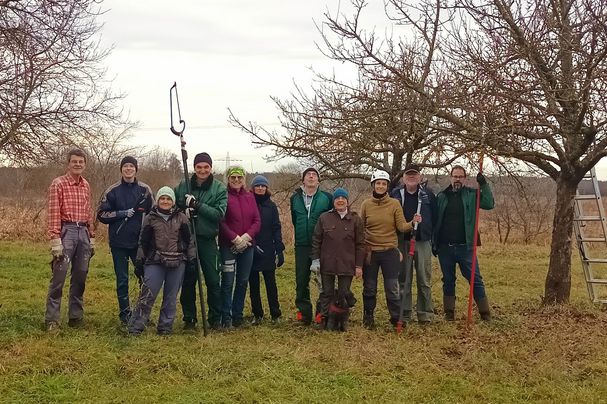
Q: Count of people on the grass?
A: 11